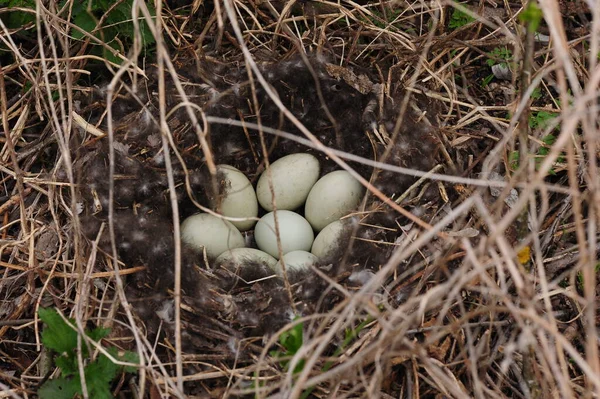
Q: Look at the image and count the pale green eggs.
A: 8